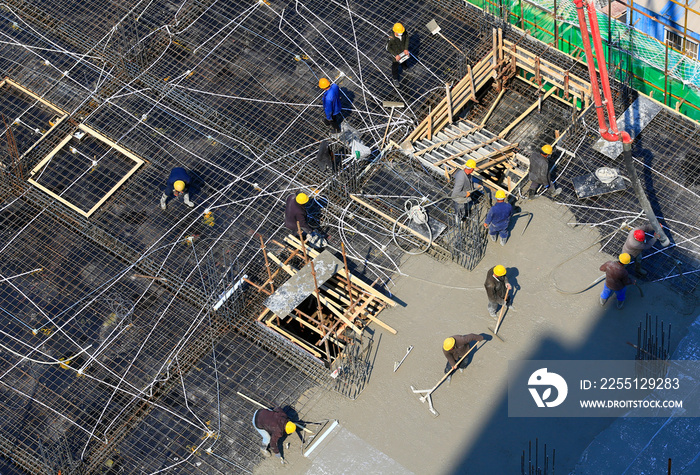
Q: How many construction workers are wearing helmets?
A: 12